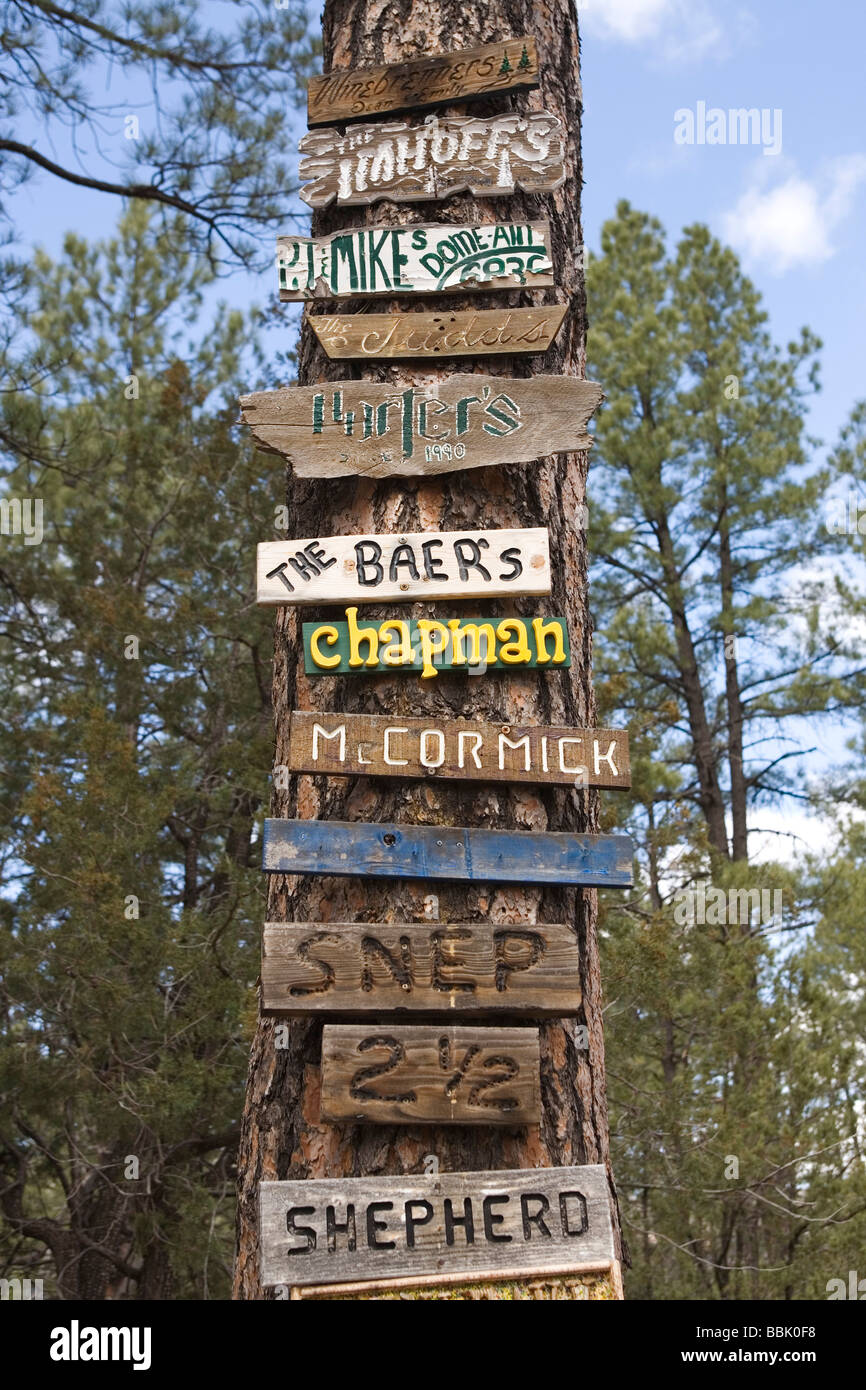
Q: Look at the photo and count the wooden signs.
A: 13